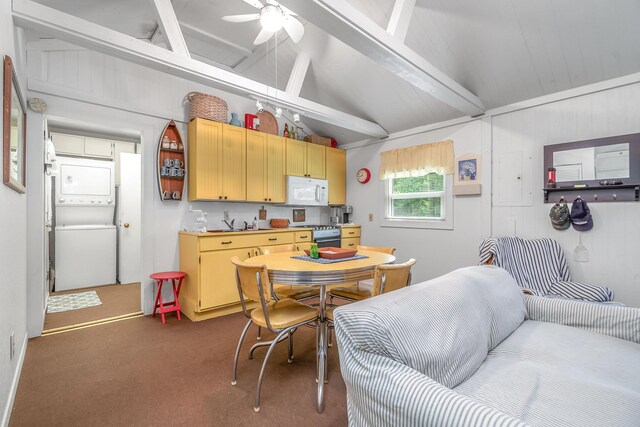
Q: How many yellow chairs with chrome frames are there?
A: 4